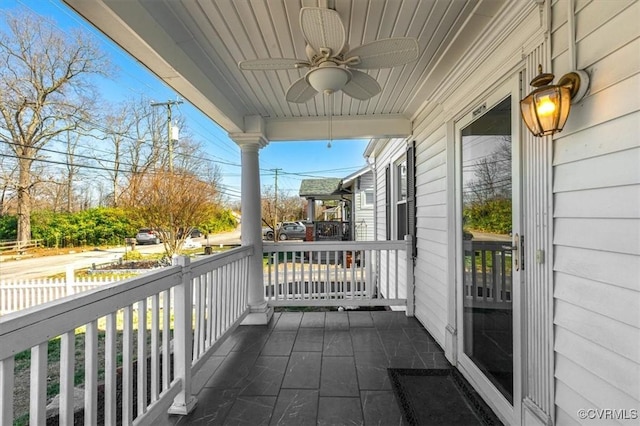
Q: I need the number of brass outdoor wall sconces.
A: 1